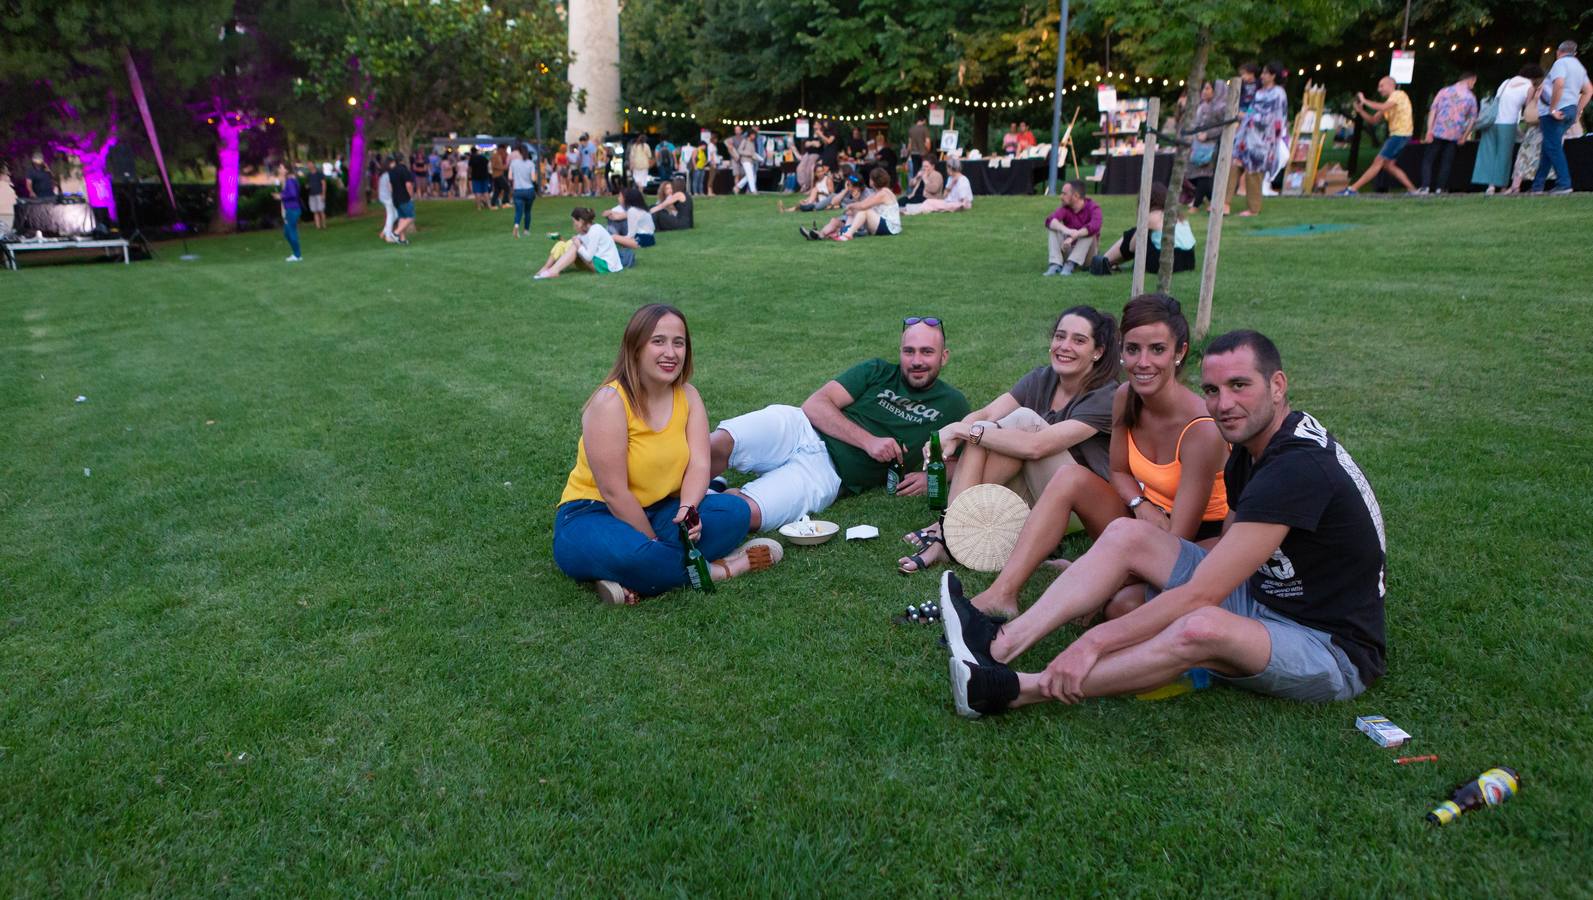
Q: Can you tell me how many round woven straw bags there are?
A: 1